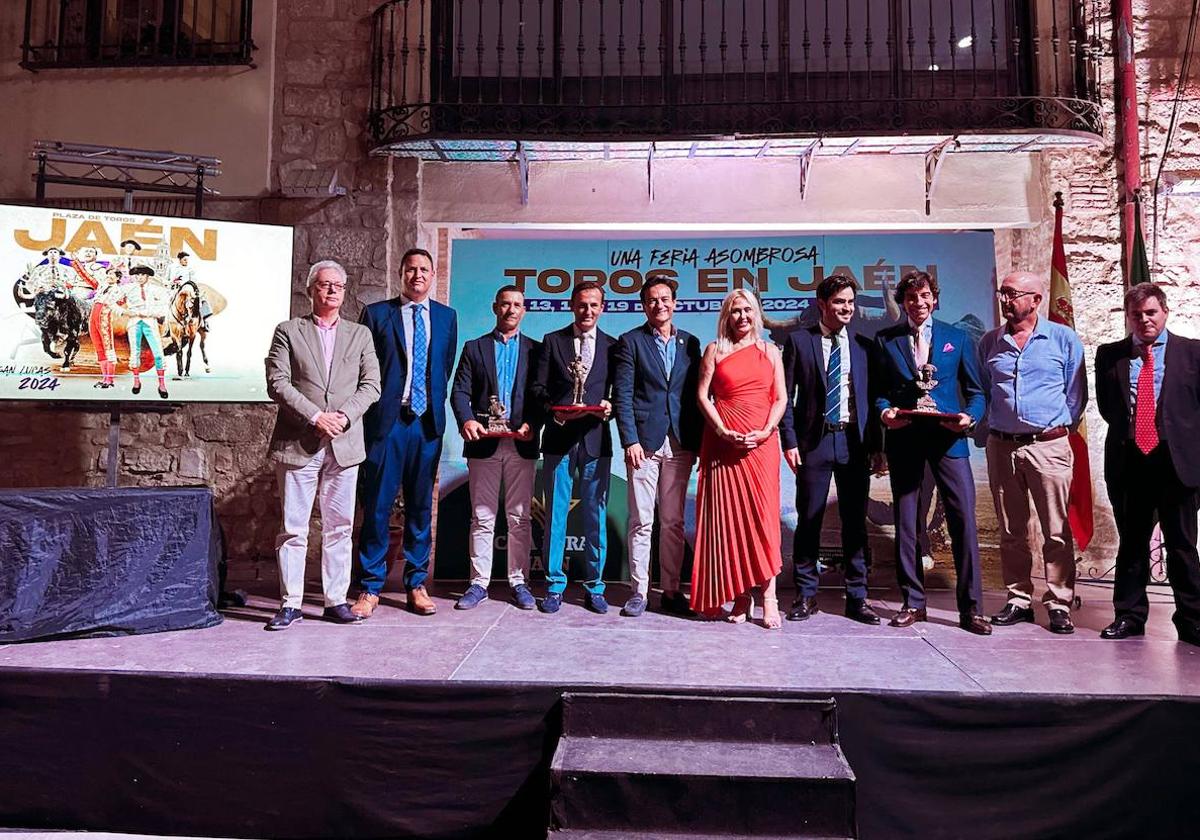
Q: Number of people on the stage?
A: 10